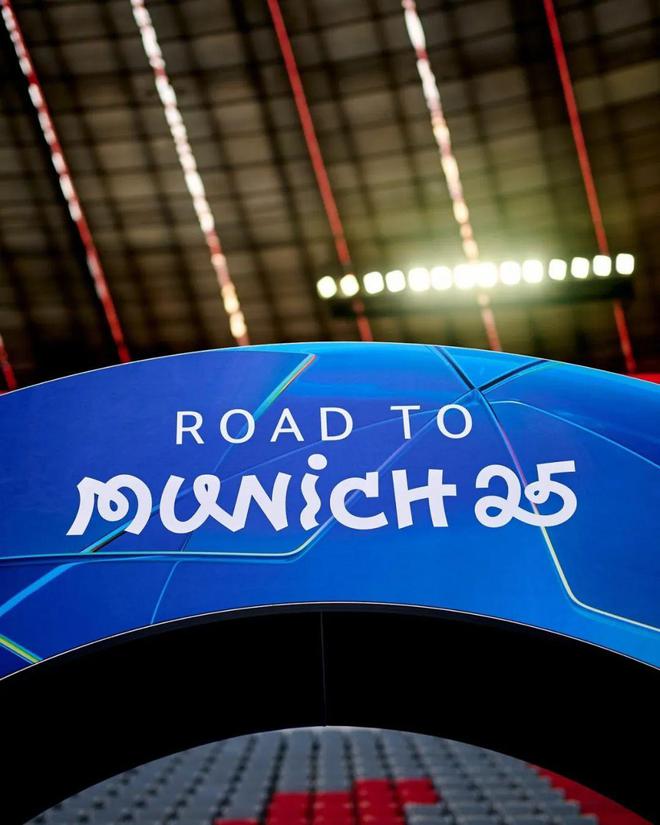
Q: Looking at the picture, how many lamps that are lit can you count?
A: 14